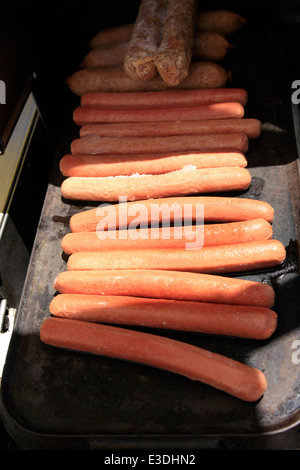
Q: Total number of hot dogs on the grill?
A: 12